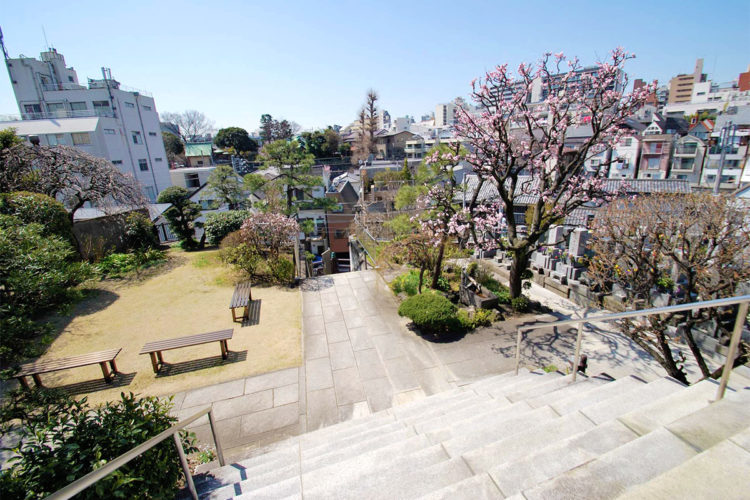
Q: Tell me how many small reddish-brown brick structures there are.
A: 1